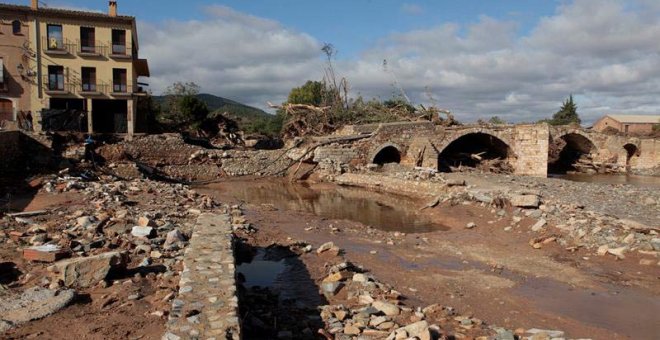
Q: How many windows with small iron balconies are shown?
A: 6